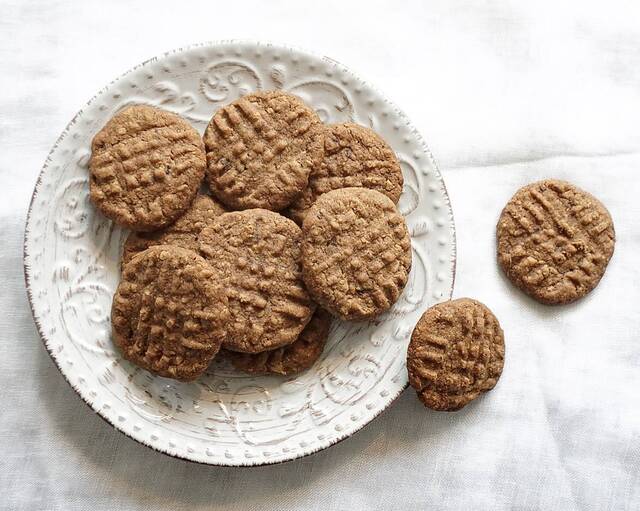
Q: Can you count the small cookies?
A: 10